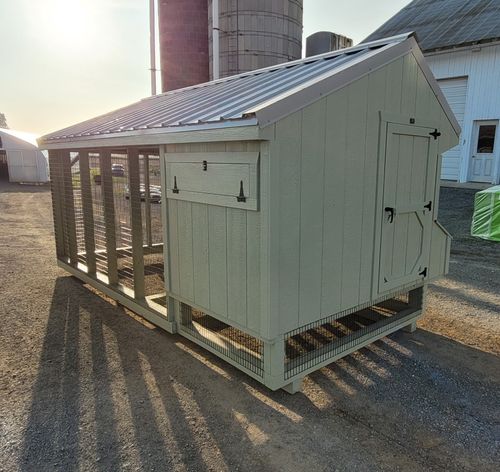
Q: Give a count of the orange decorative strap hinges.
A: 0